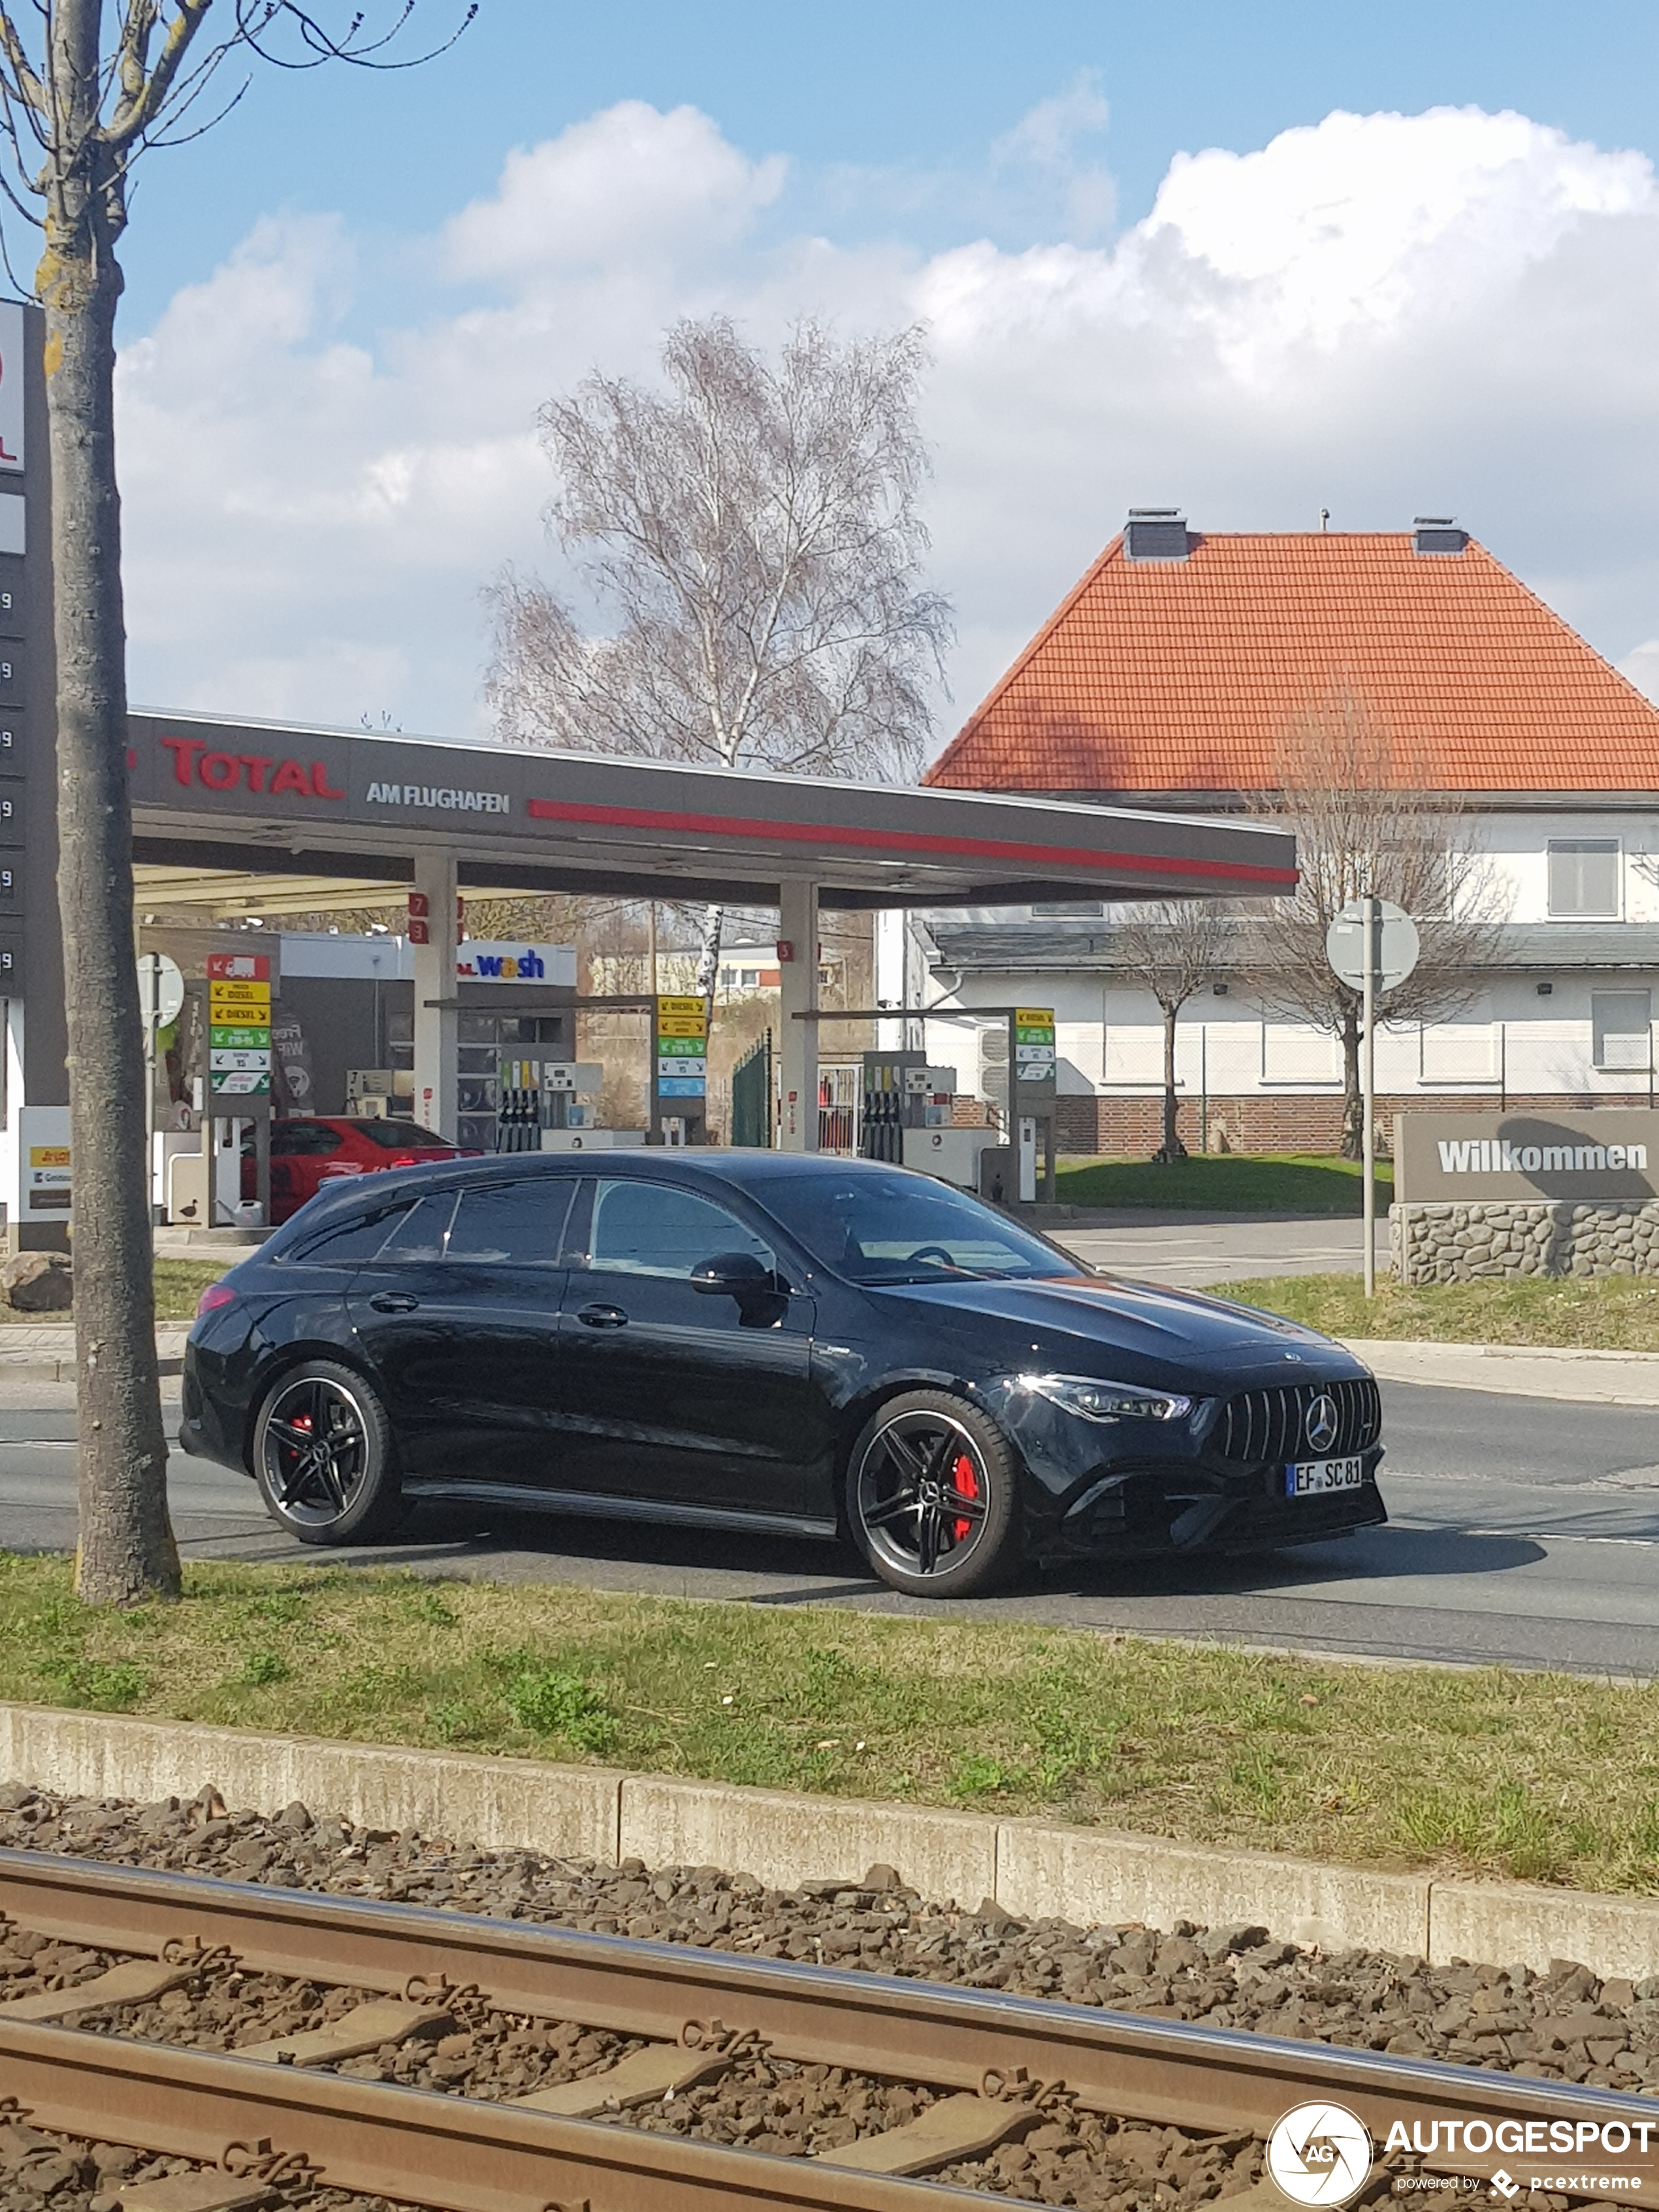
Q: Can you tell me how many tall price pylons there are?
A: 1